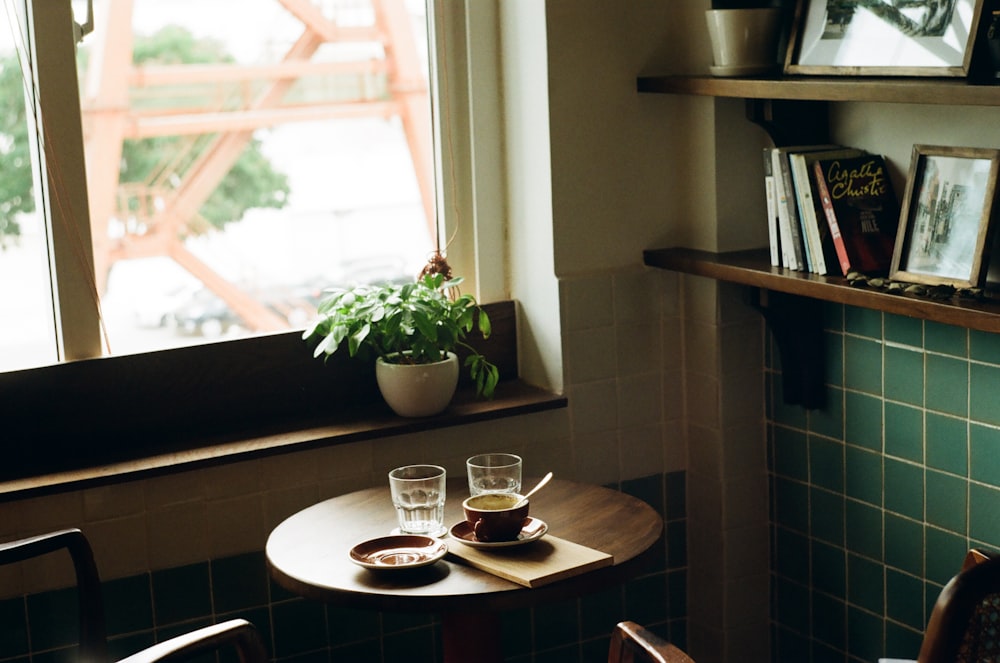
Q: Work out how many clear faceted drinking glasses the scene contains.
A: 2